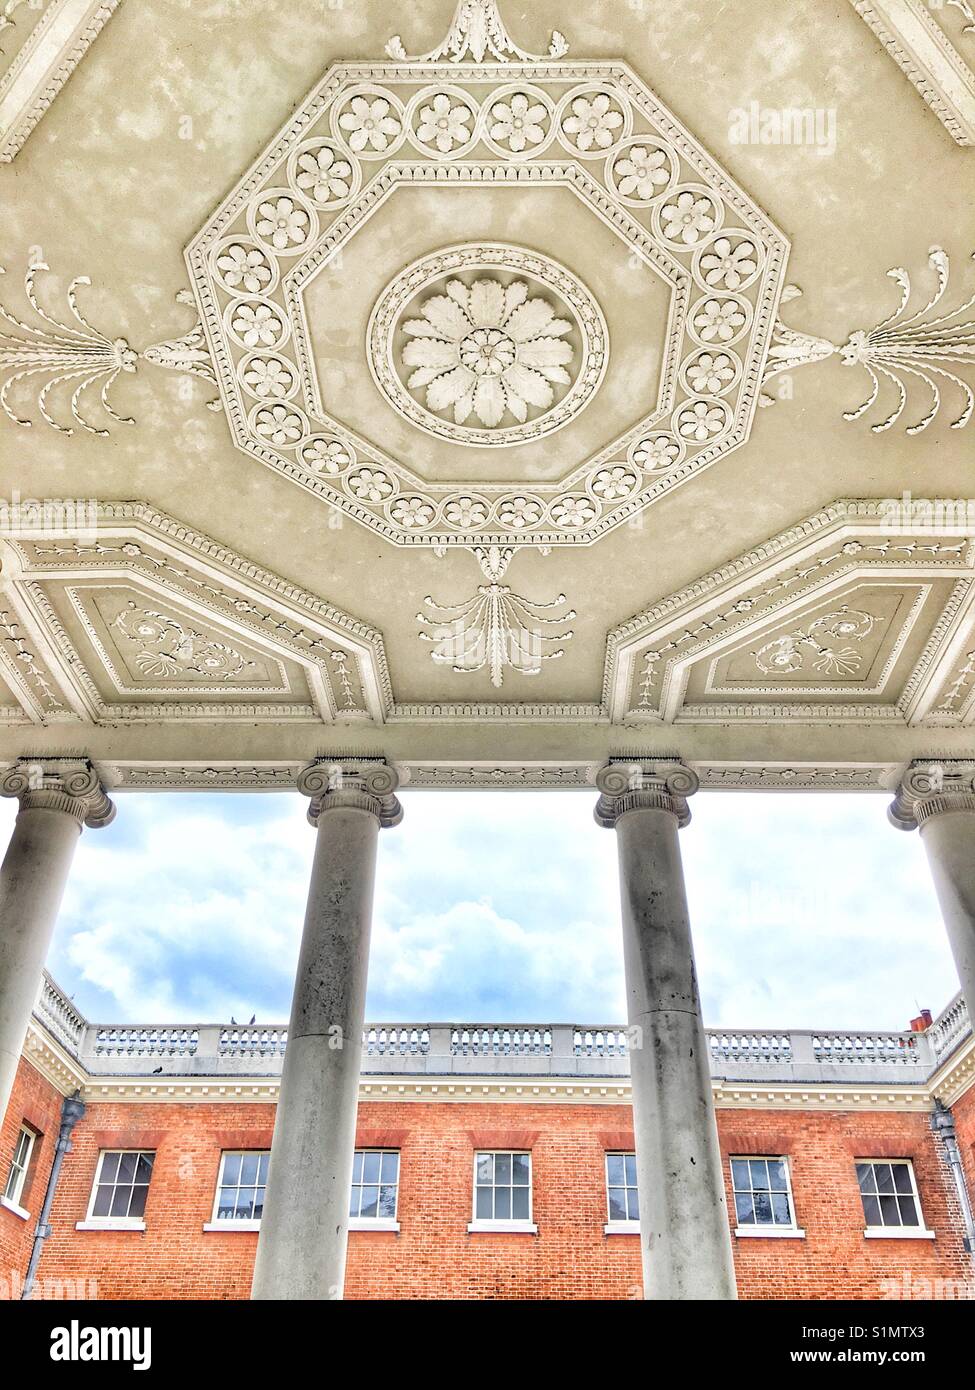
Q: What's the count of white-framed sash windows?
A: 8